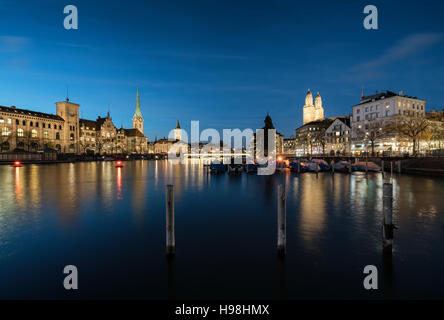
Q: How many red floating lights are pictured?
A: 2